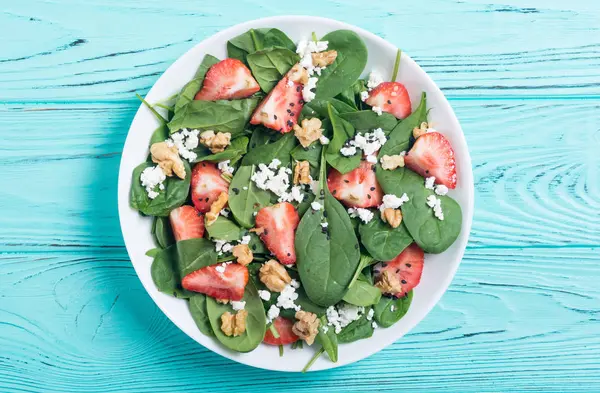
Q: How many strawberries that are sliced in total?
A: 11